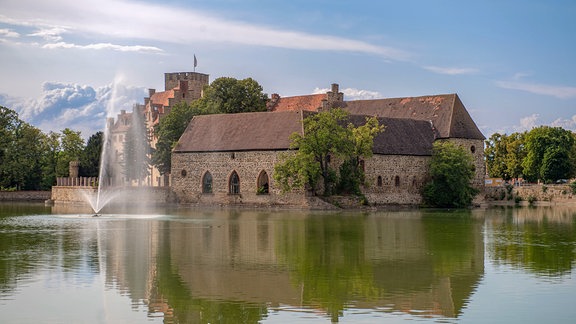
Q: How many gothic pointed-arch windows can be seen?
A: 3